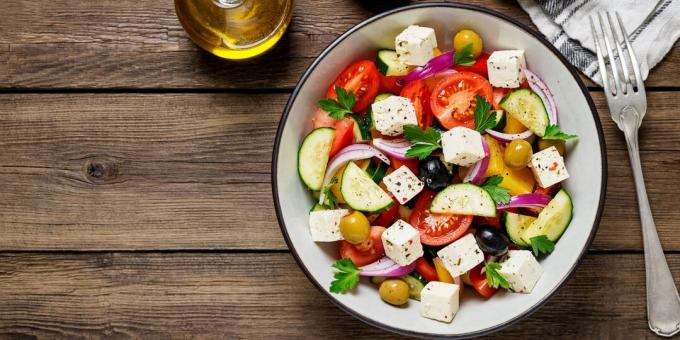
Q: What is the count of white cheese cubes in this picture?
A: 11